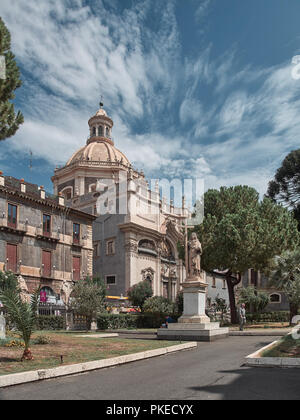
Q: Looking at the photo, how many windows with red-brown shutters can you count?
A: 3